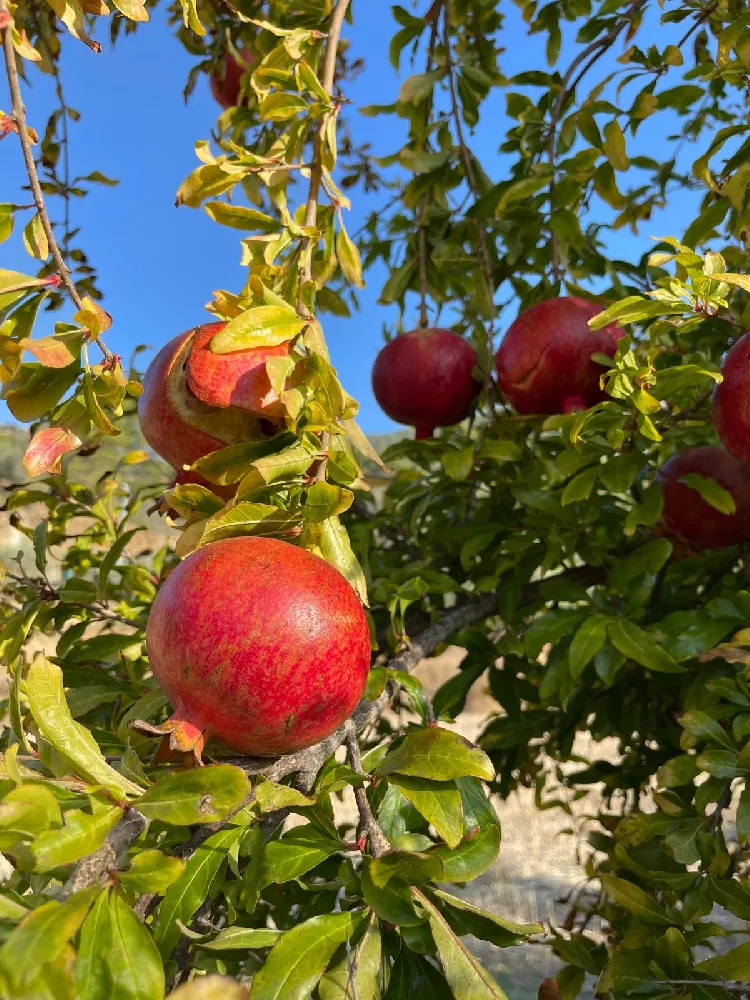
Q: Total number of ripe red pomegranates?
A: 7